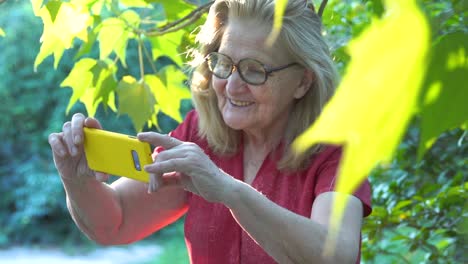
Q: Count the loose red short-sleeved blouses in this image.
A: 1